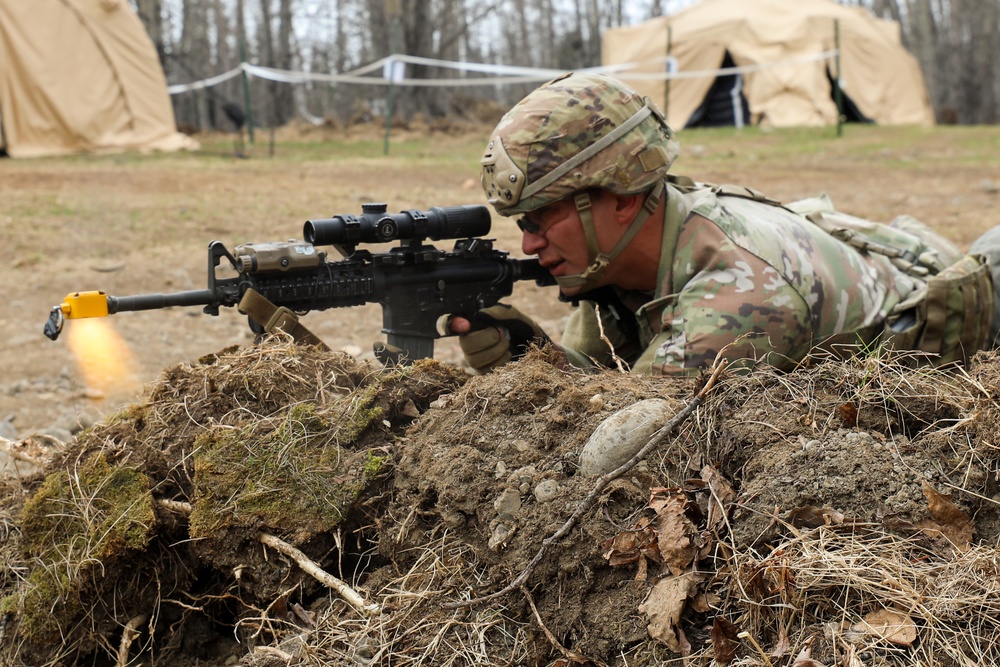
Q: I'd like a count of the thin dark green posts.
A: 4